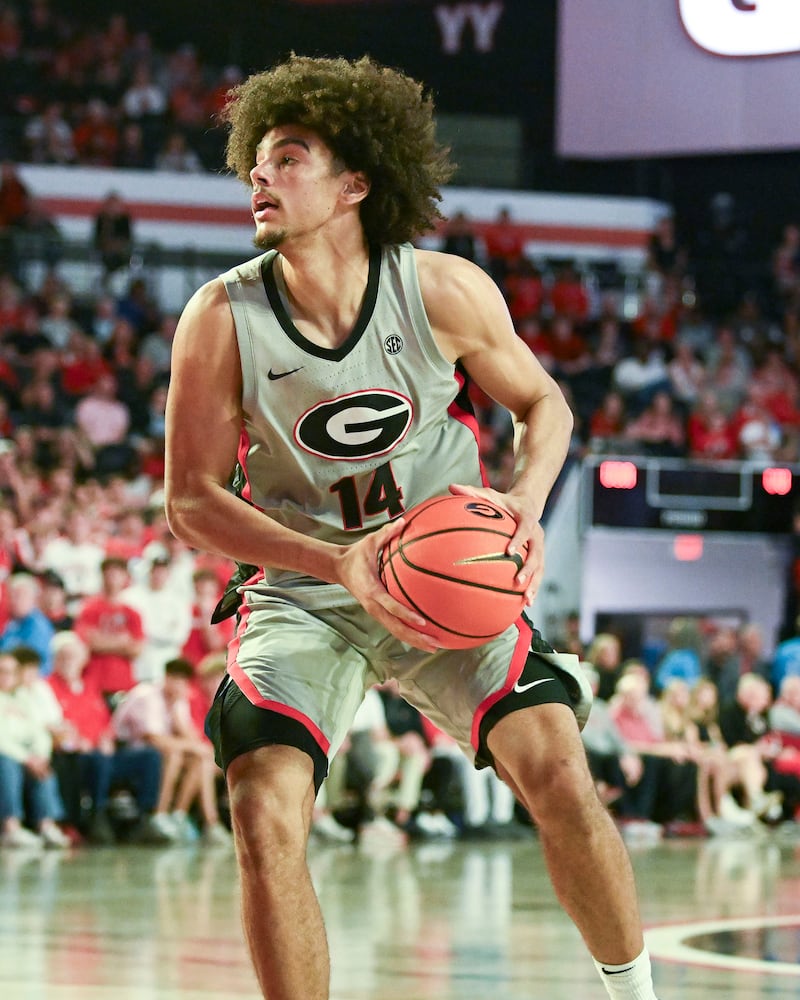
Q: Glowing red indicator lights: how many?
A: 3